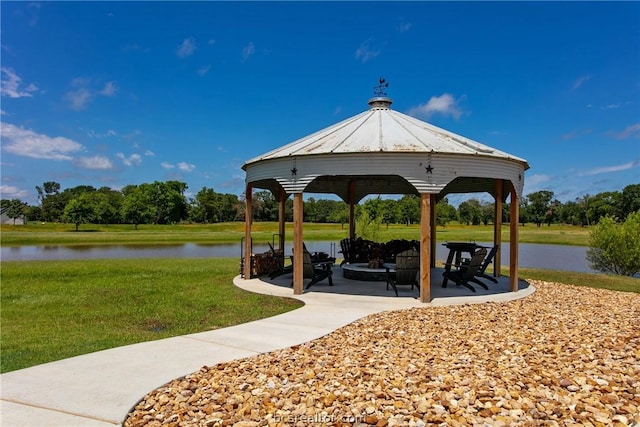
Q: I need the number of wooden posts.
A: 8